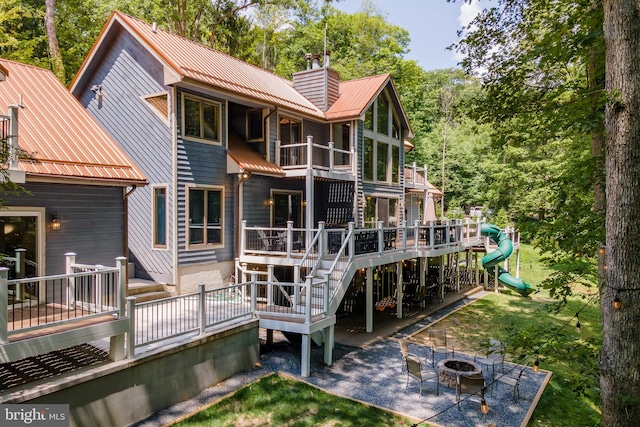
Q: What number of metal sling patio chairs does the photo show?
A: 6